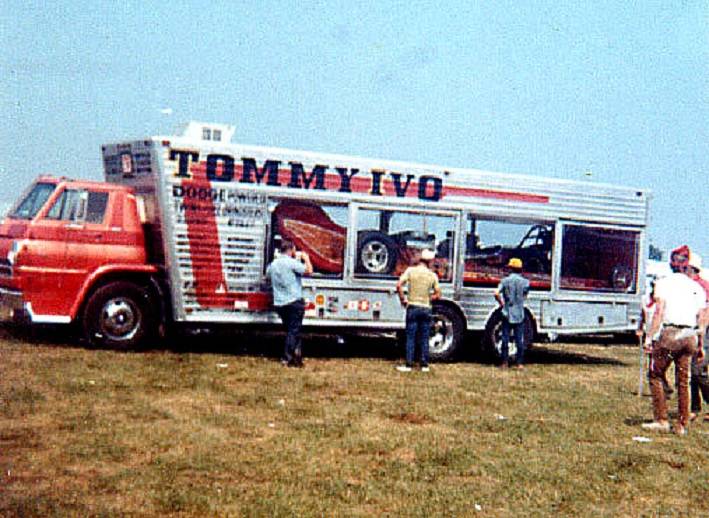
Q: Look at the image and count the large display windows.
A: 4